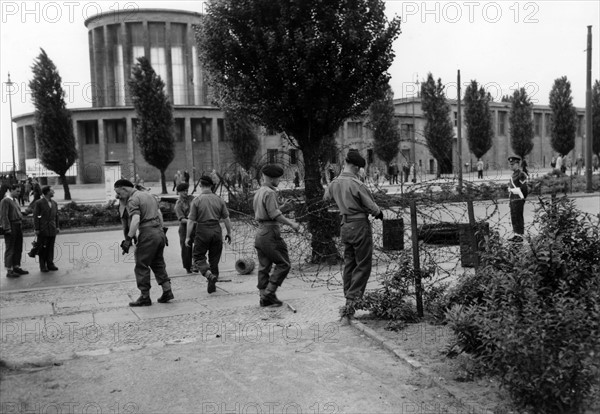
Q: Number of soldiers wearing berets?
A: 5